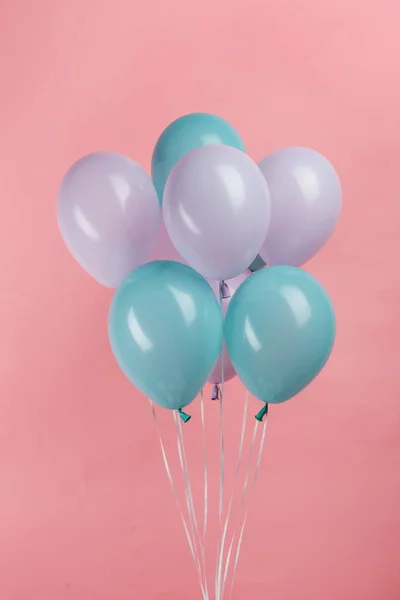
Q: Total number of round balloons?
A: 7